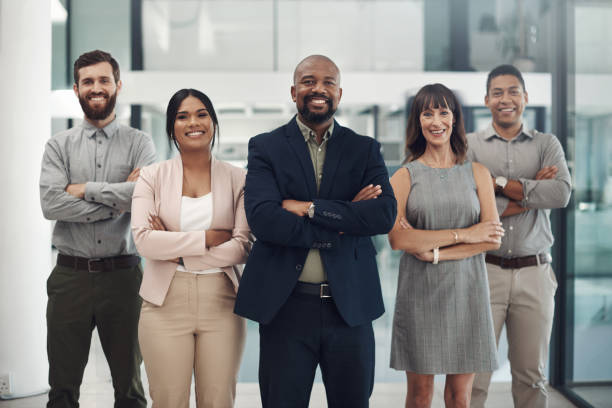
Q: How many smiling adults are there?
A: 5